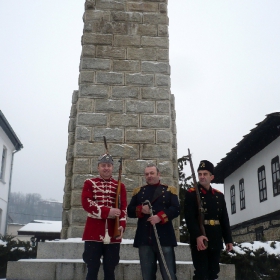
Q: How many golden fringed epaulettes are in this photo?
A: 2